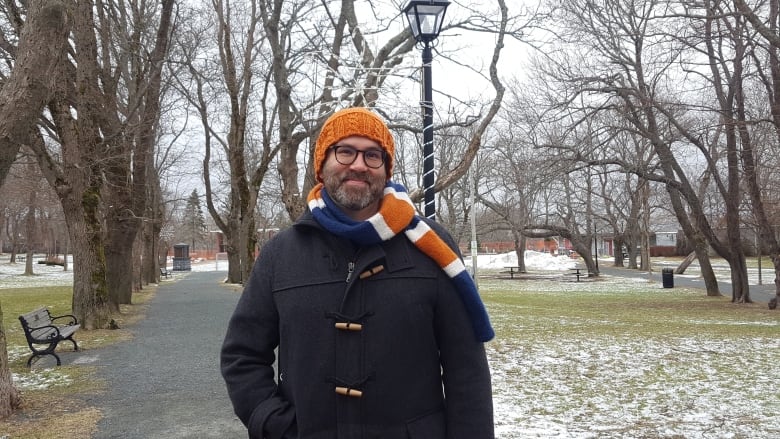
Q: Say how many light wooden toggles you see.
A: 3